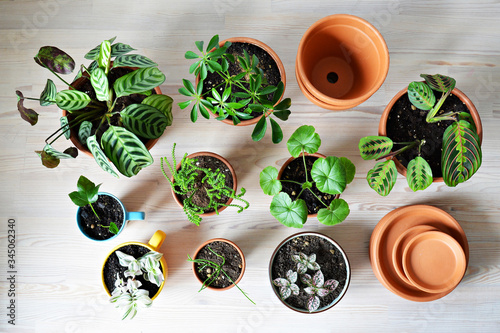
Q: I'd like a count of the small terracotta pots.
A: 3